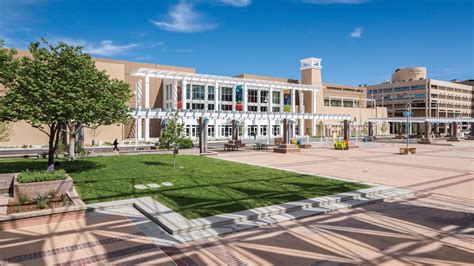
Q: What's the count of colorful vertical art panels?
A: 3